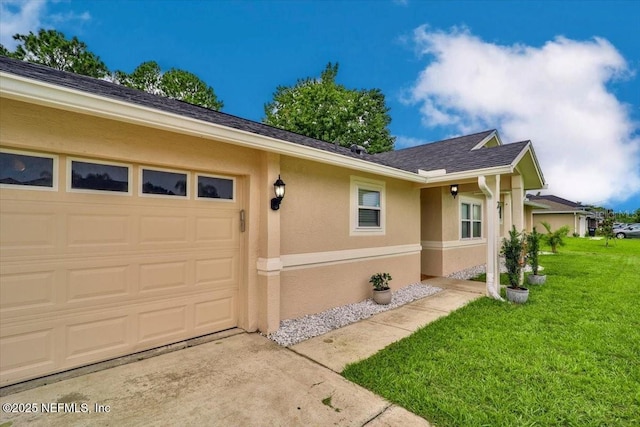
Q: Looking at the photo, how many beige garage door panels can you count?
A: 12